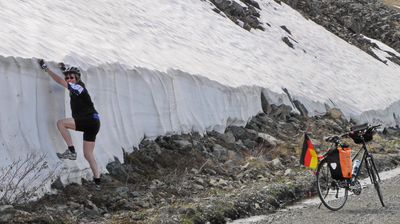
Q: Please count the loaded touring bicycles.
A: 1